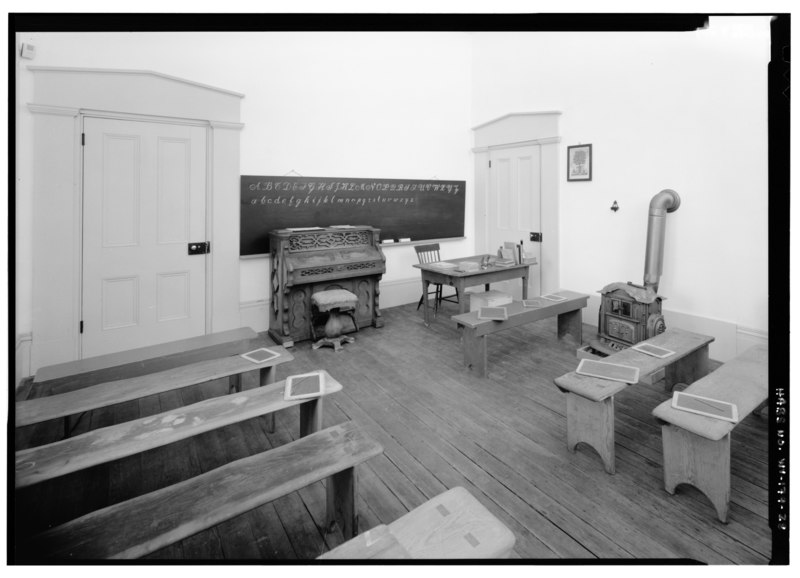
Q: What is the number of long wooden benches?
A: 8